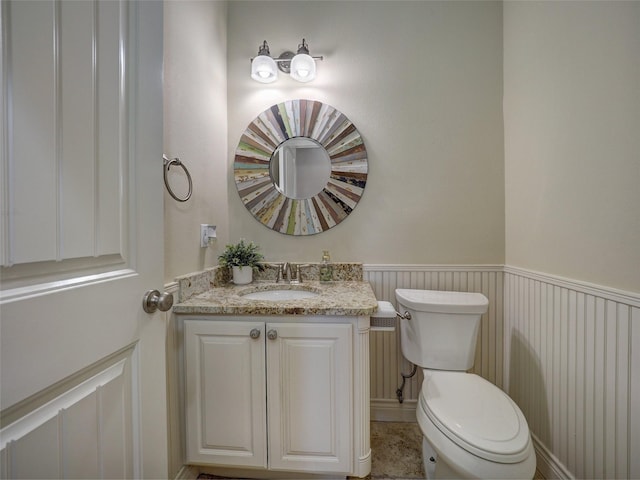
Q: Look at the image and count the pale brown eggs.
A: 0